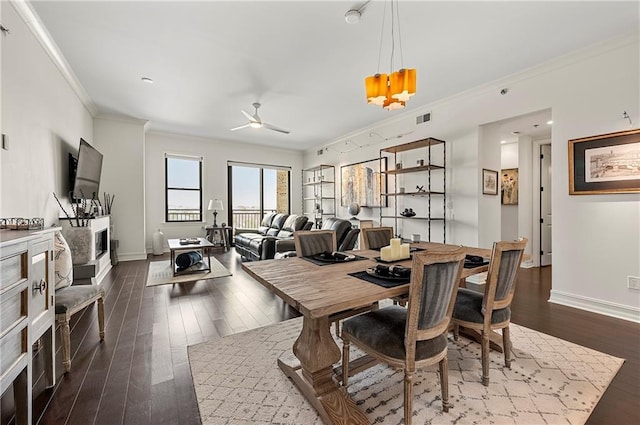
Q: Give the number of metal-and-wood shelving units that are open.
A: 2